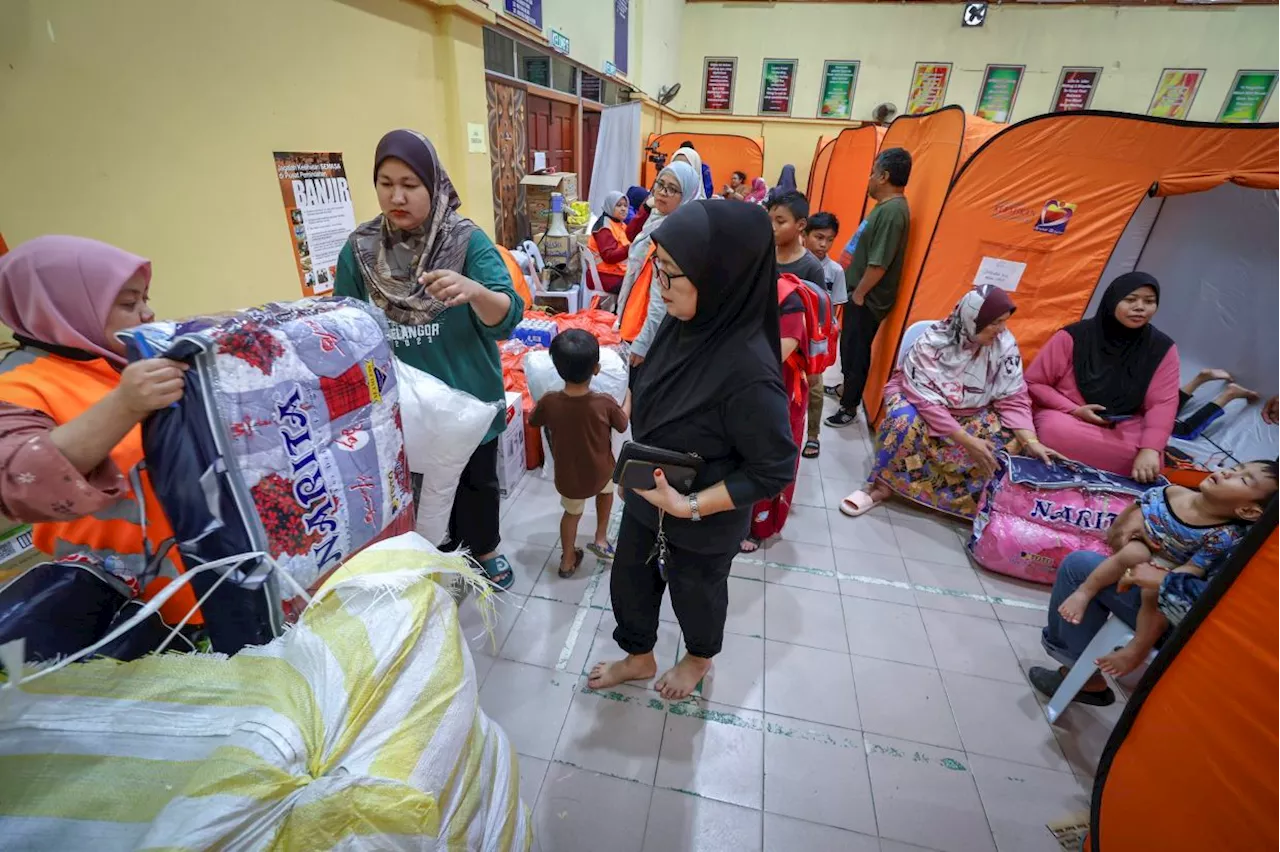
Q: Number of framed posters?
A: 8